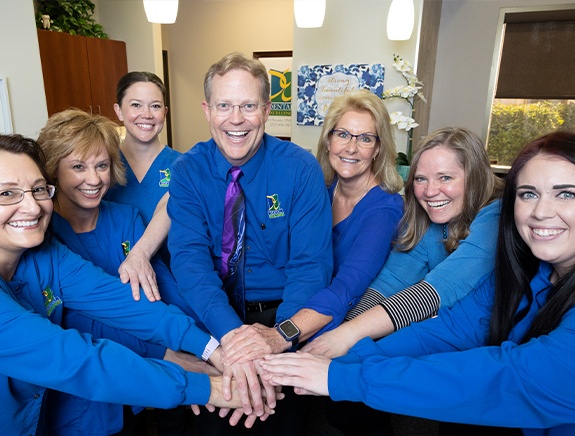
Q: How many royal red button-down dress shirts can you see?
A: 0